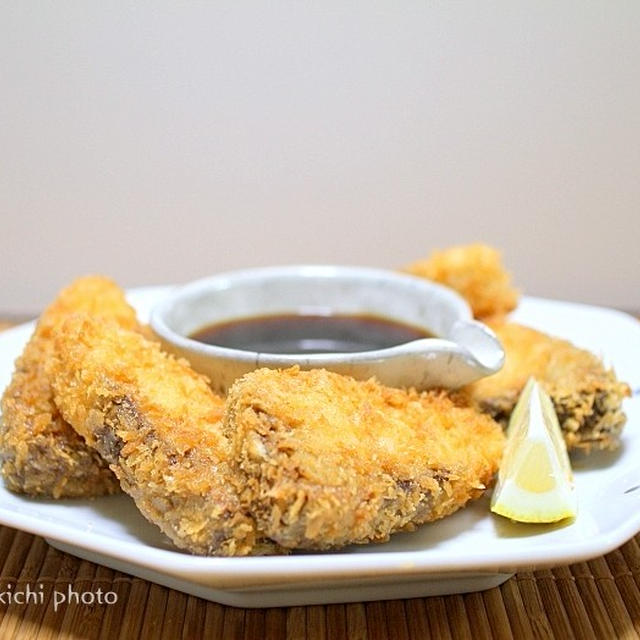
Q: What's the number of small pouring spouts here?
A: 1